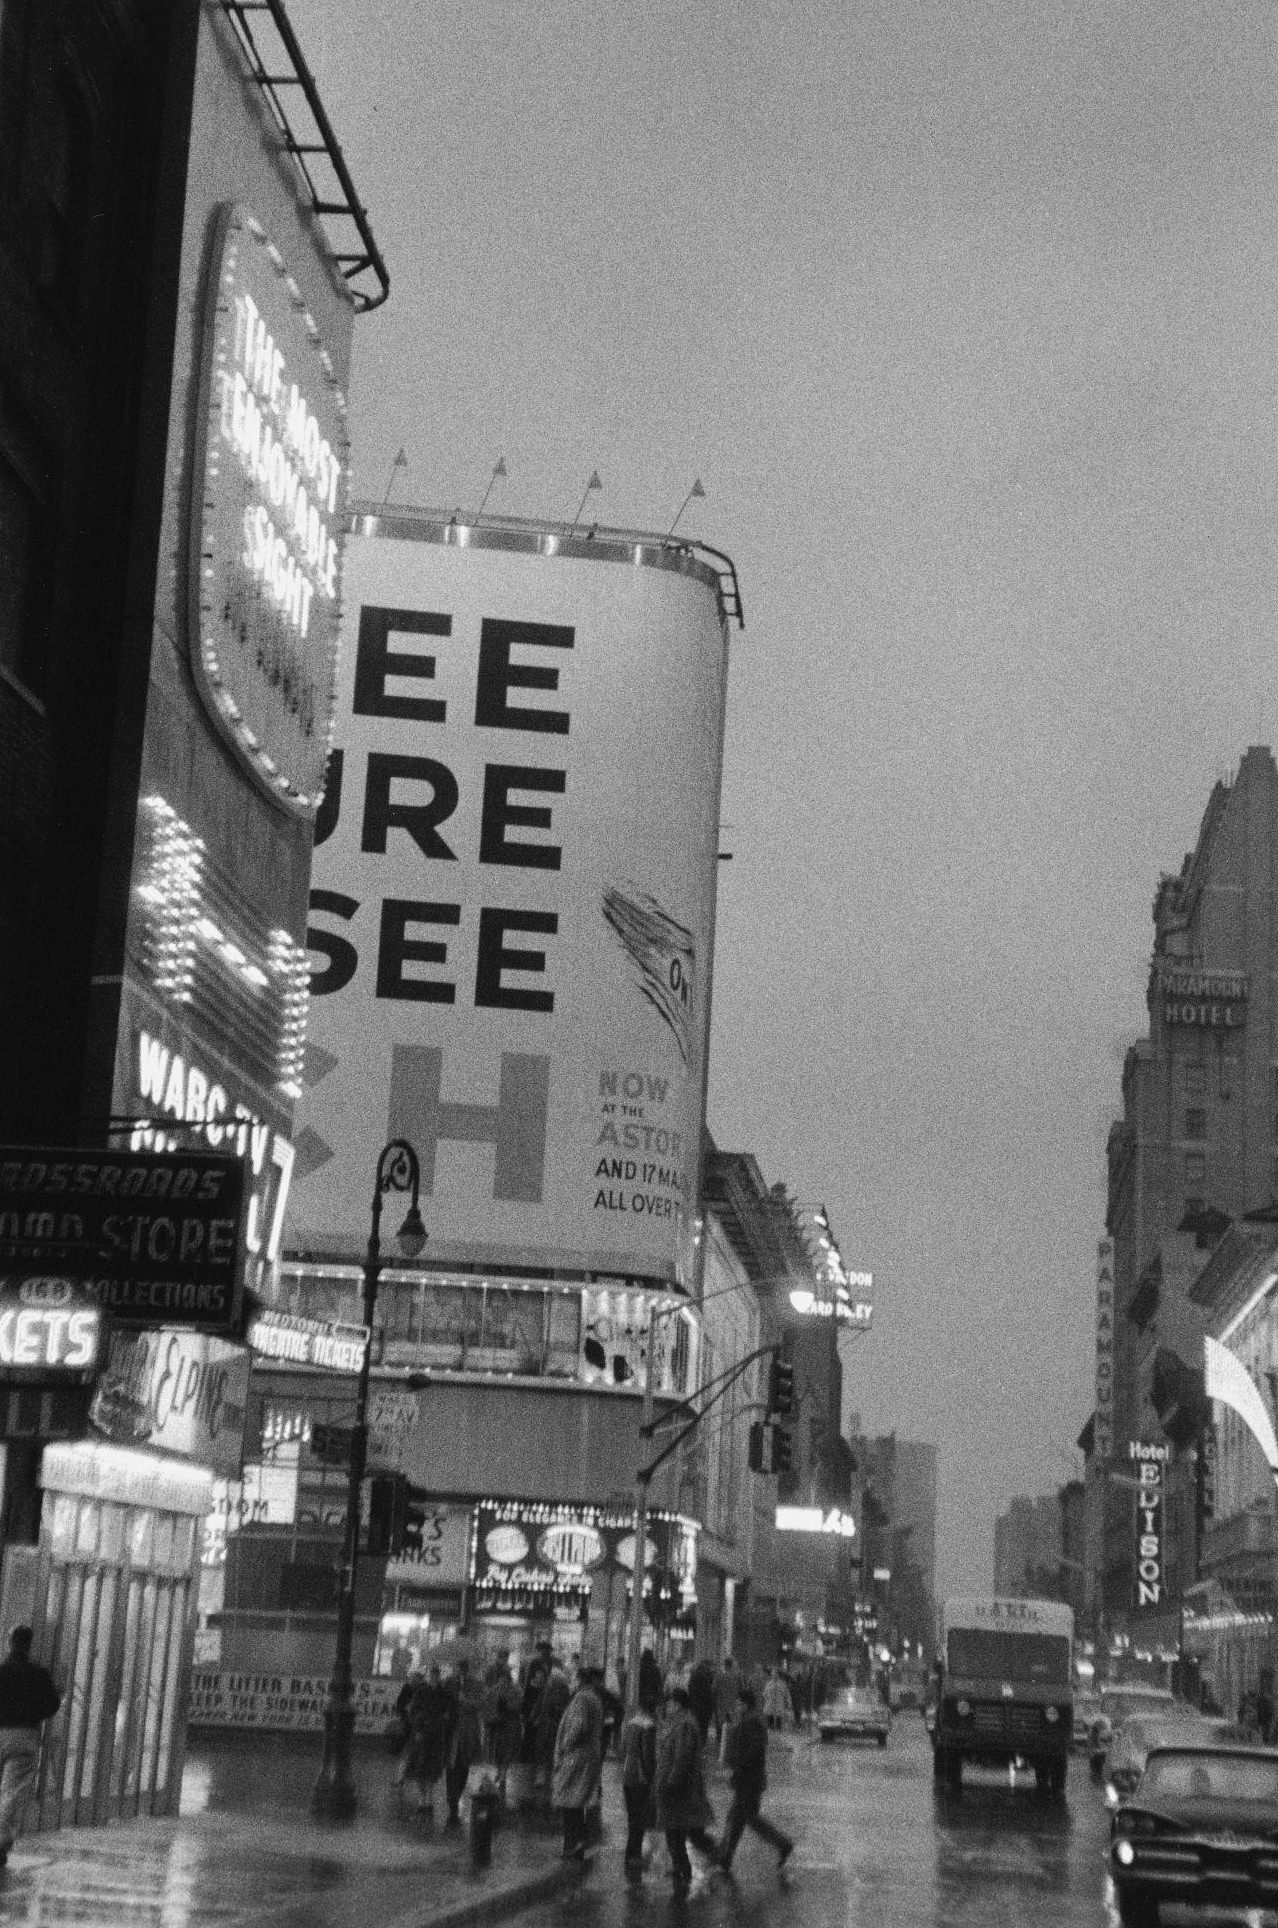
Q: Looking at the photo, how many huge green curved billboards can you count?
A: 0